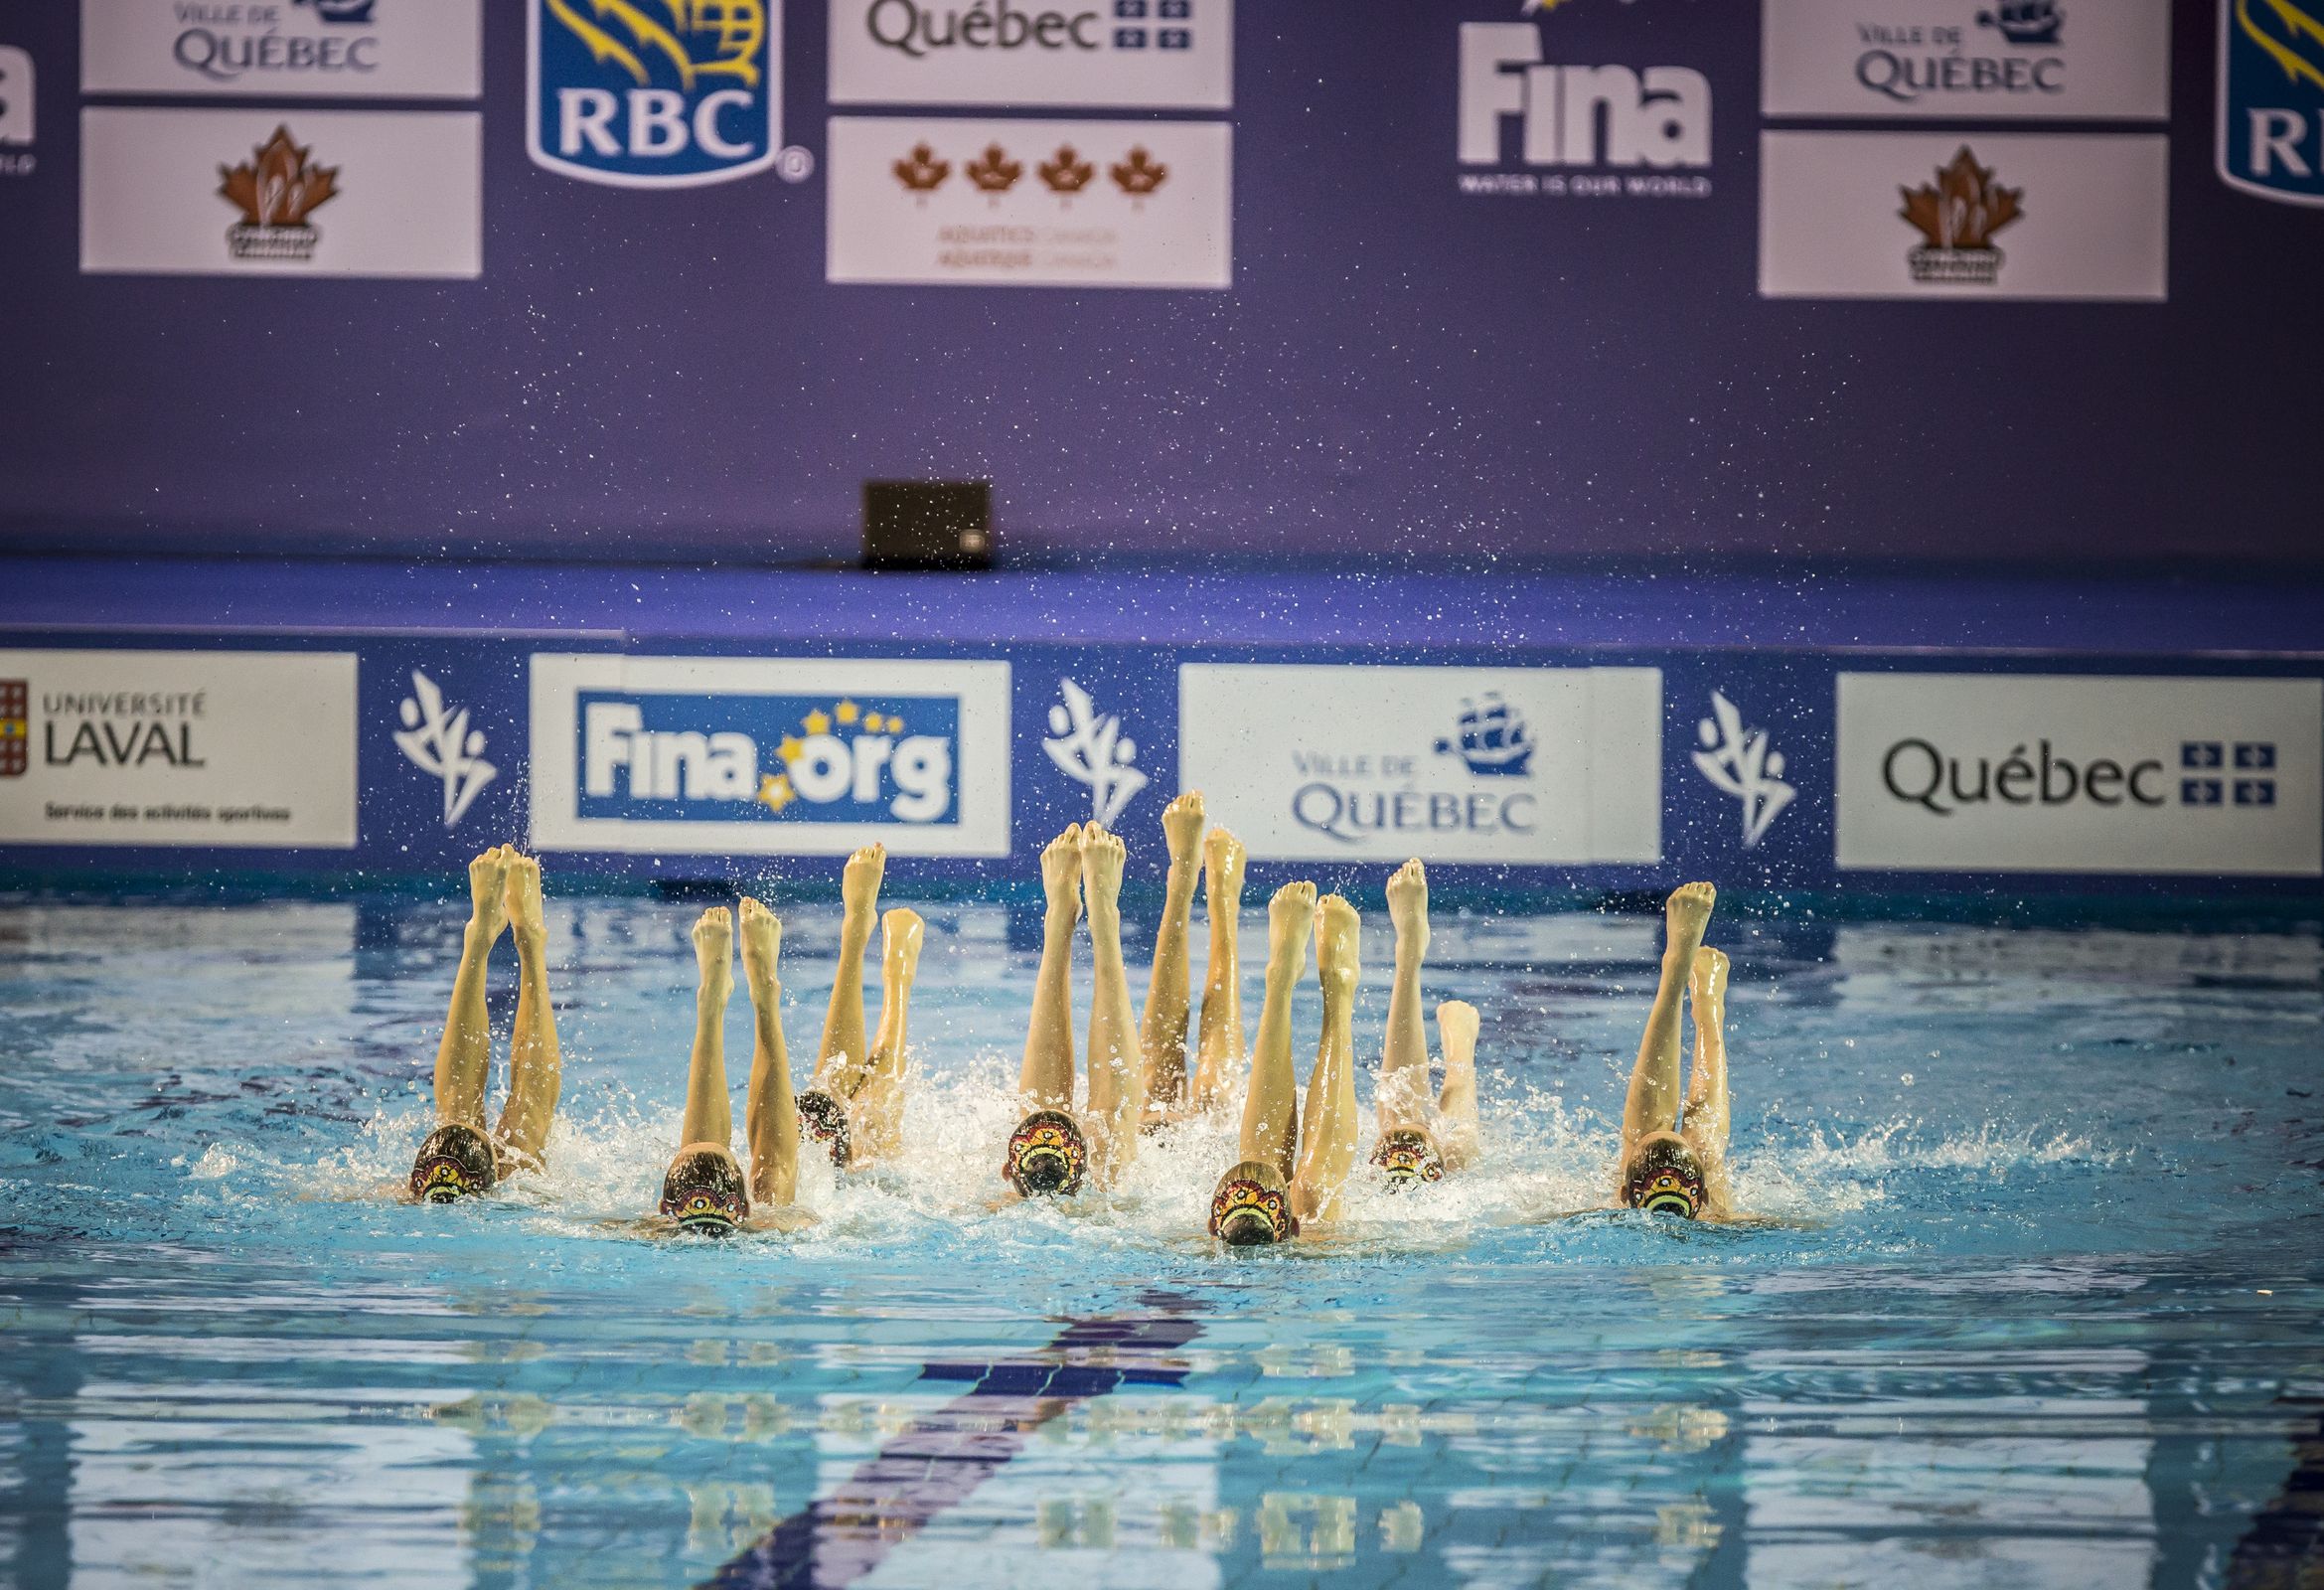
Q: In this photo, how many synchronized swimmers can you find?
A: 8